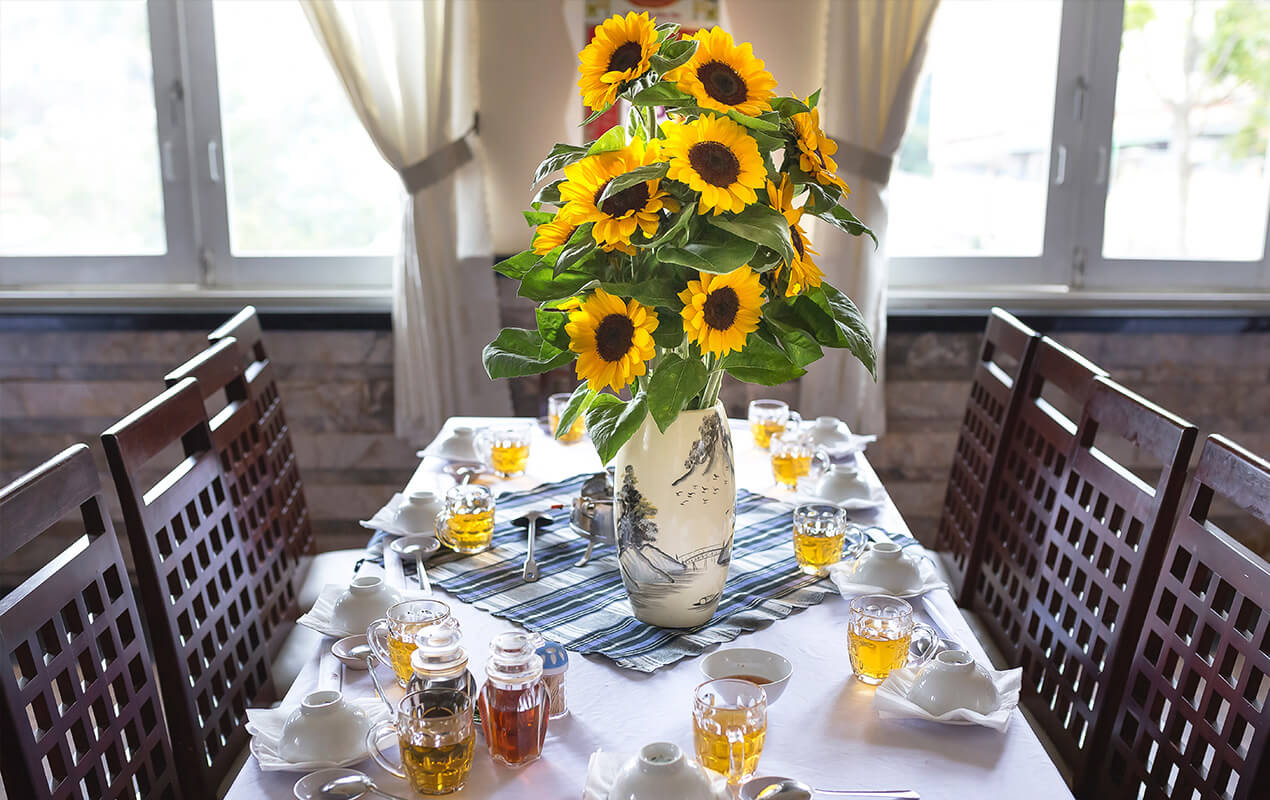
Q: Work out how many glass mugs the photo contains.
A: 10